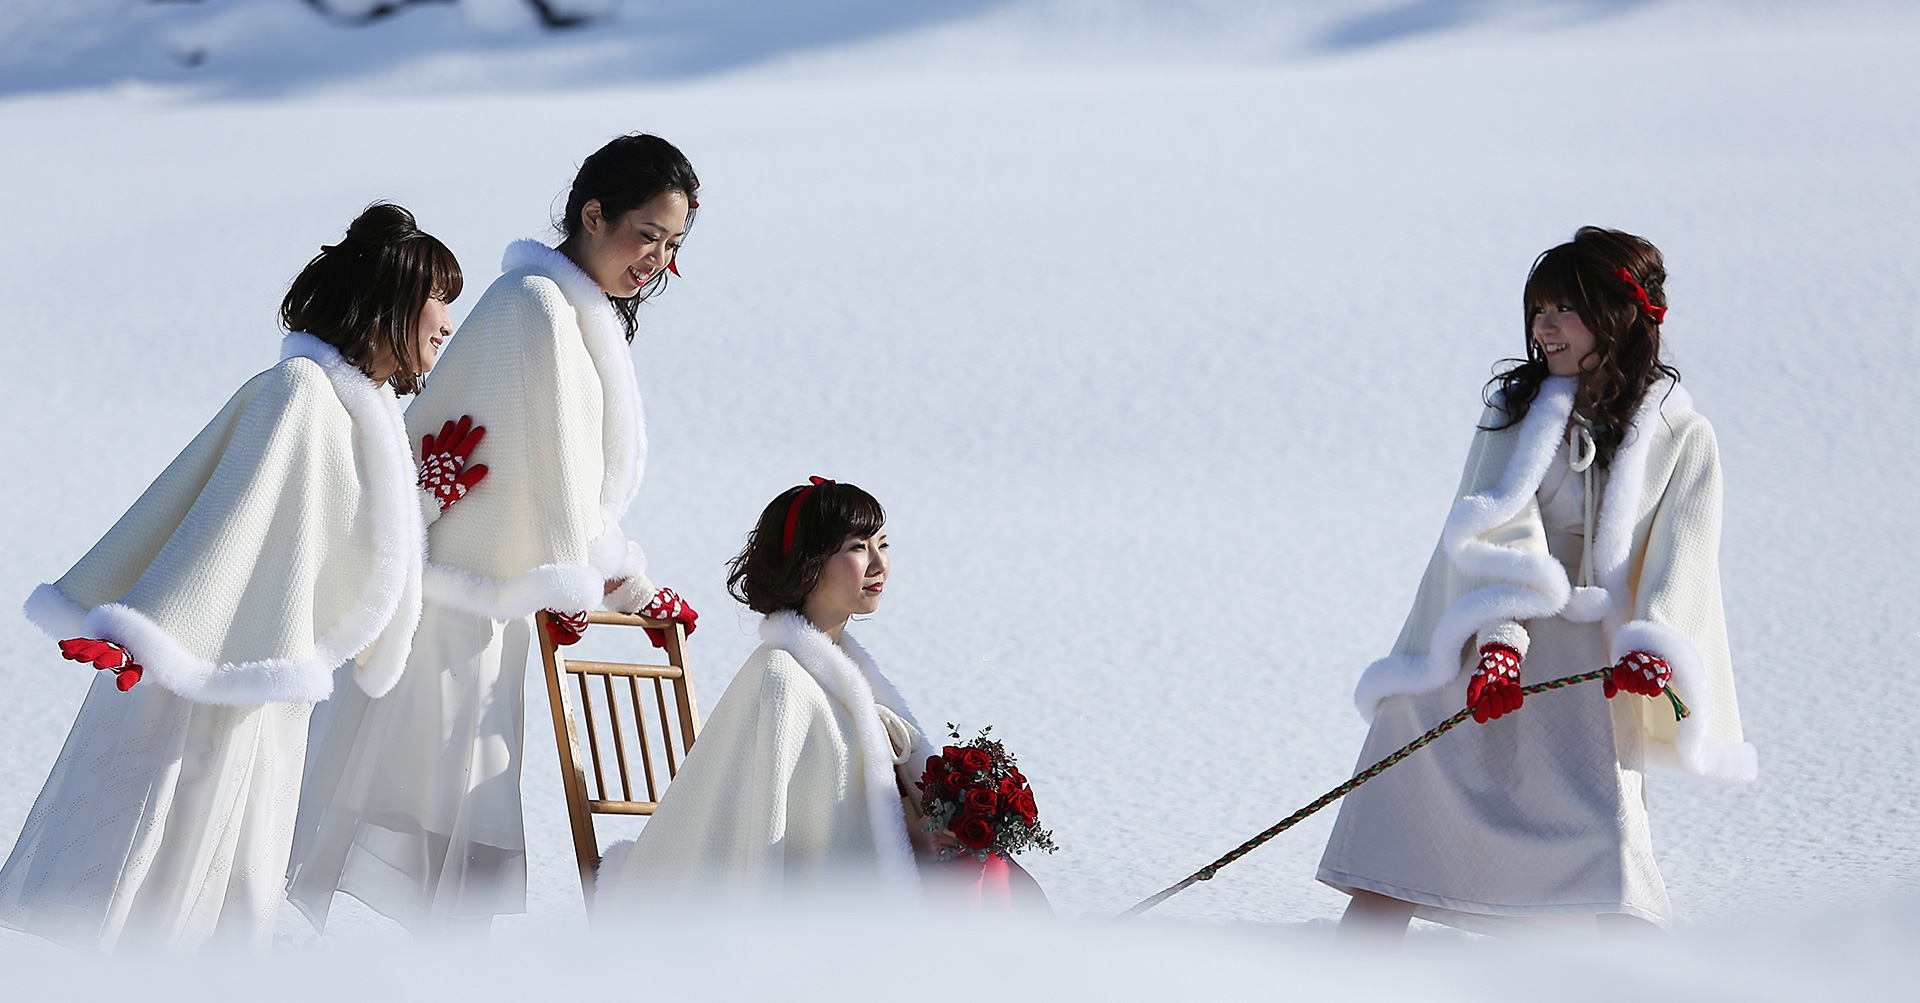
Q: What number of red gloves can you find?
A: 6